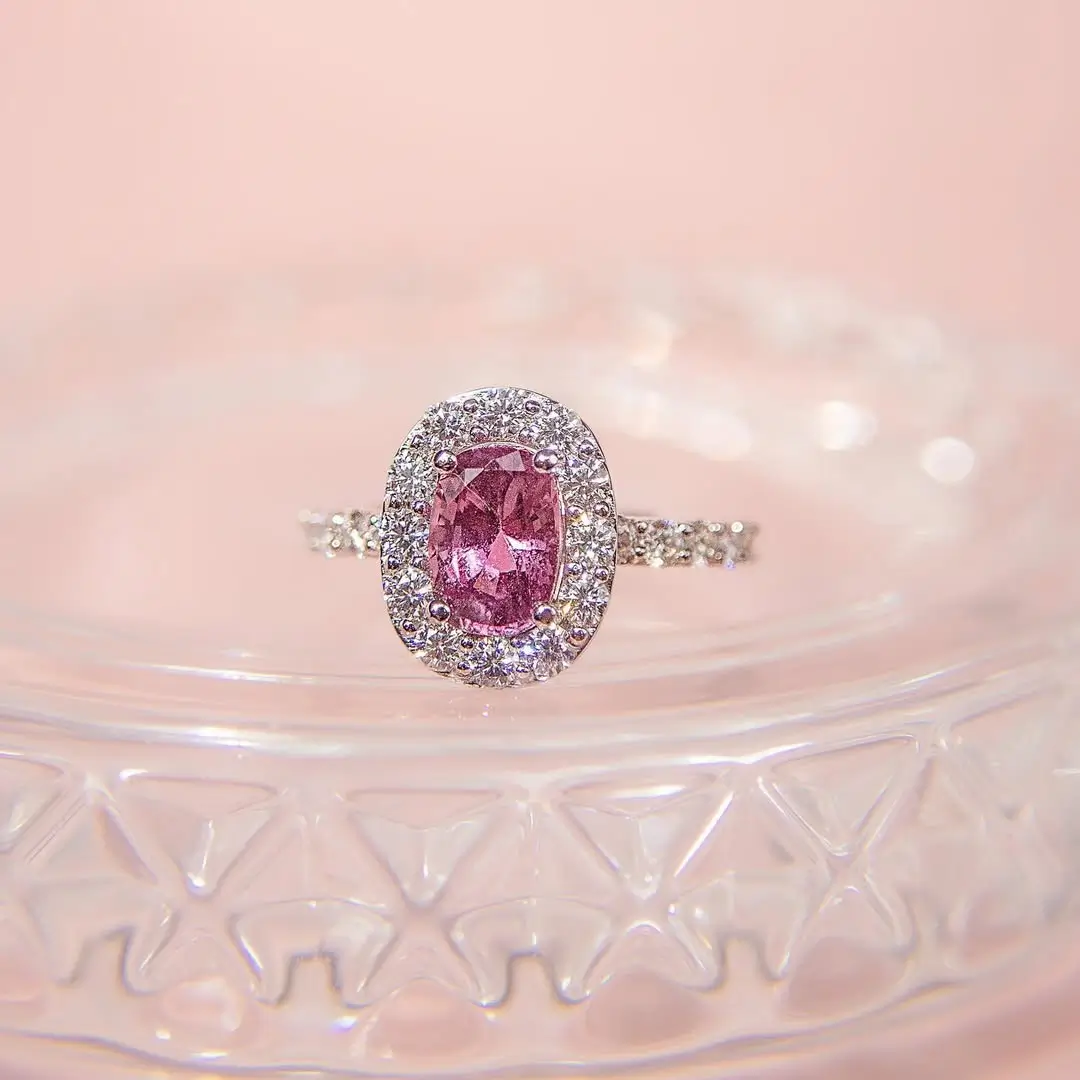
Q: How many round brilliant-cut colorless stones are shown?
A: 12